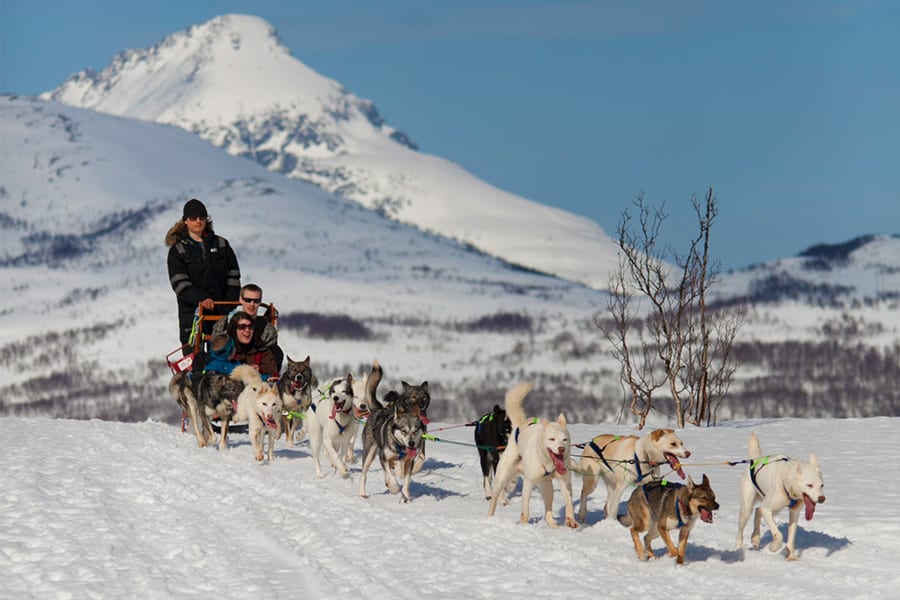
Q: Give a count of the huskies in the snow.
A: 12